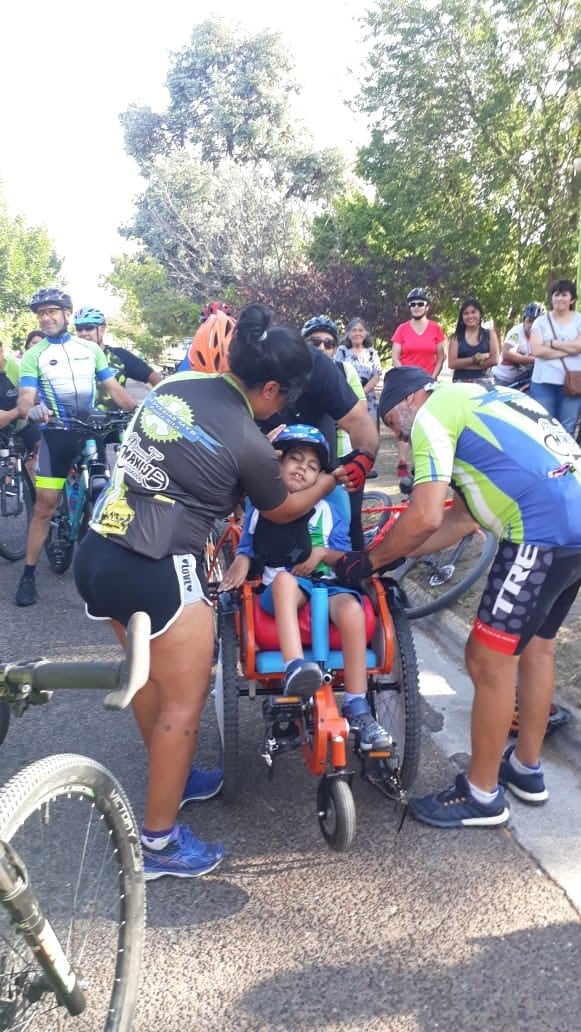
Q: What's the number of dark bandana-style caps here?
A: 1